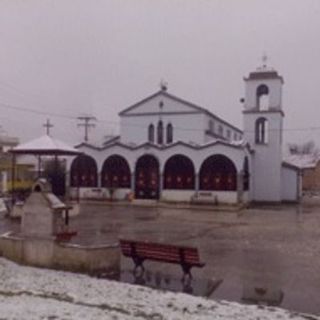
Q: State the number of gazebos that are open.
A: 1